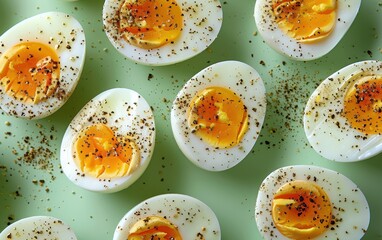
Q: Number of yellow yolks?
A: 8